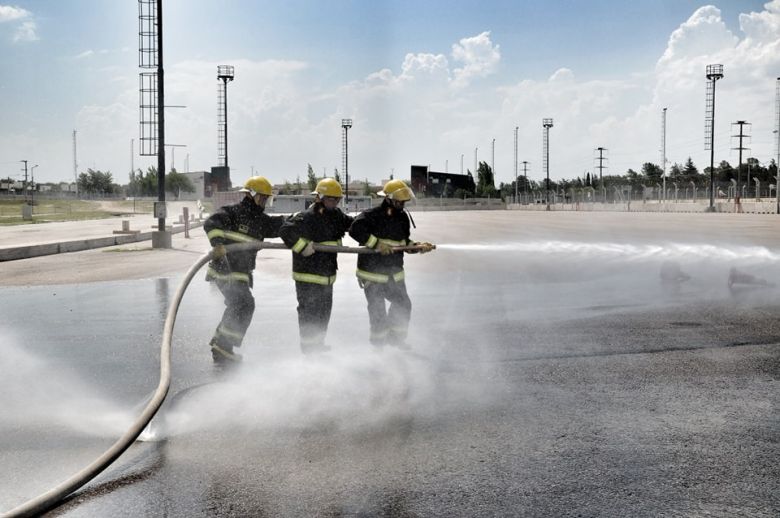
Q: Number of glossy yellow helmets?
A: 3